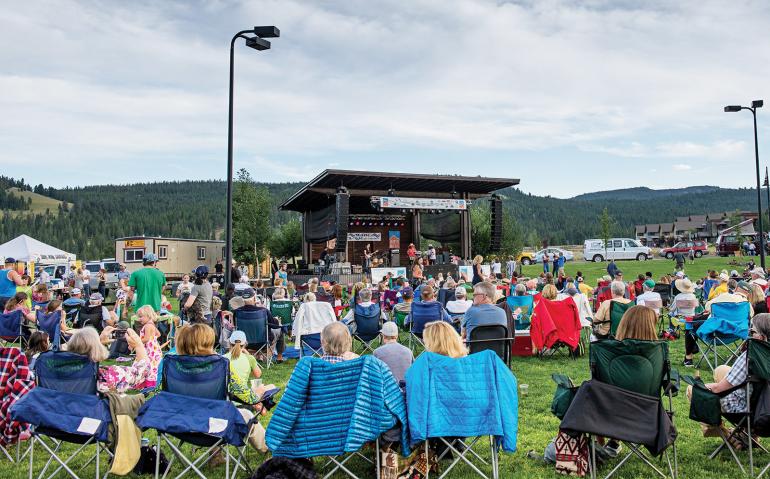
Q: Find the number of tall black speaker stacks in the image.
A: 2